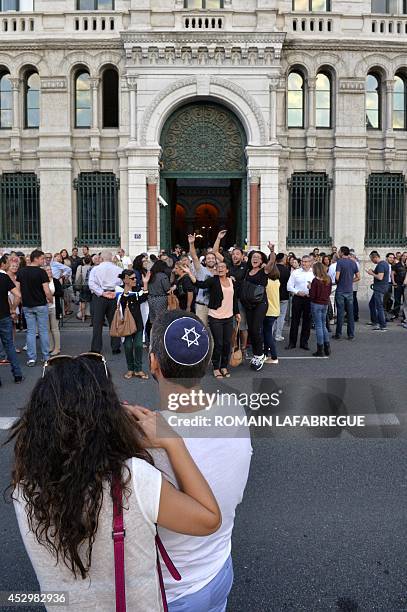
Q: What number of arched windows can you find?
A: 8